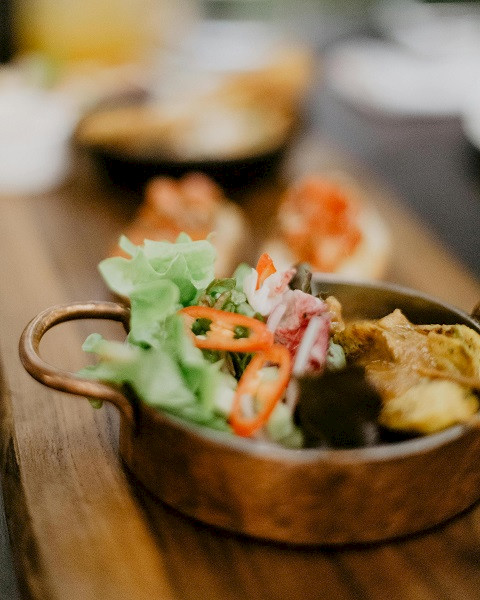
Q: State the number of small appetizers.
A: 2